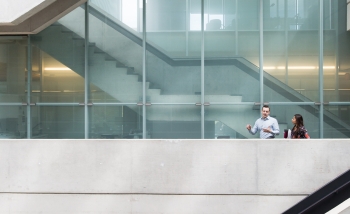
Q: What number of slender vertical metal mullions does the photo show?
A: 6